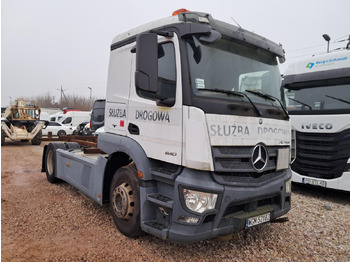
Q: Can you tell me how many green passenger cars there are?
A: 0